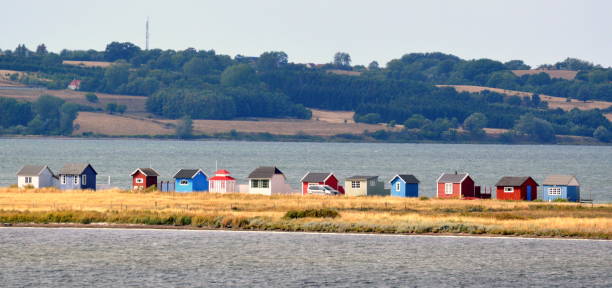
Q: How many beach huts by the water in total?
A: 12